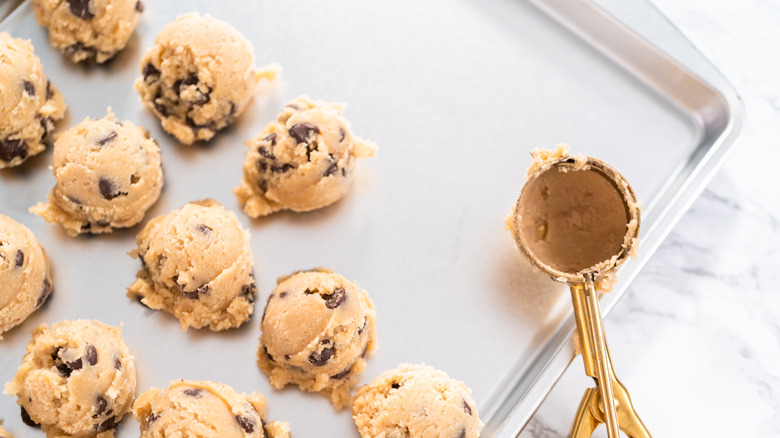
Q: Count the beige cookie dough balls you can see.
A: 11